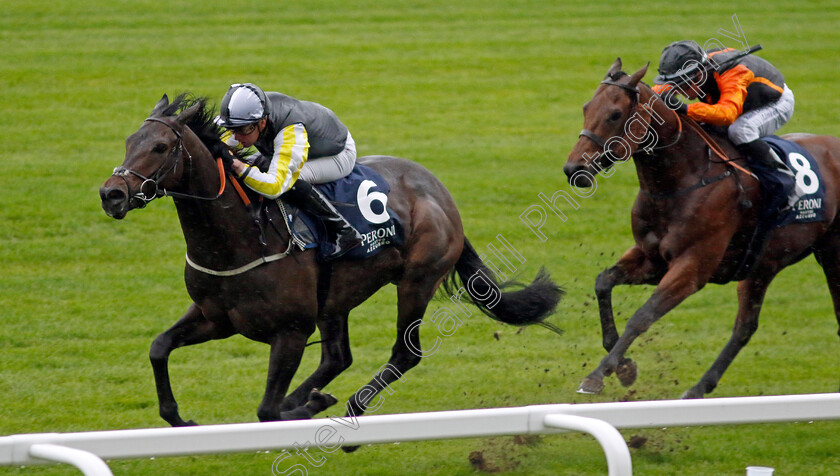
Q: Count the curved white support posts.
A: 2